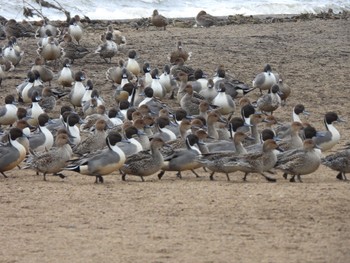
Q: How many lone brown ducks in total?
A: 2